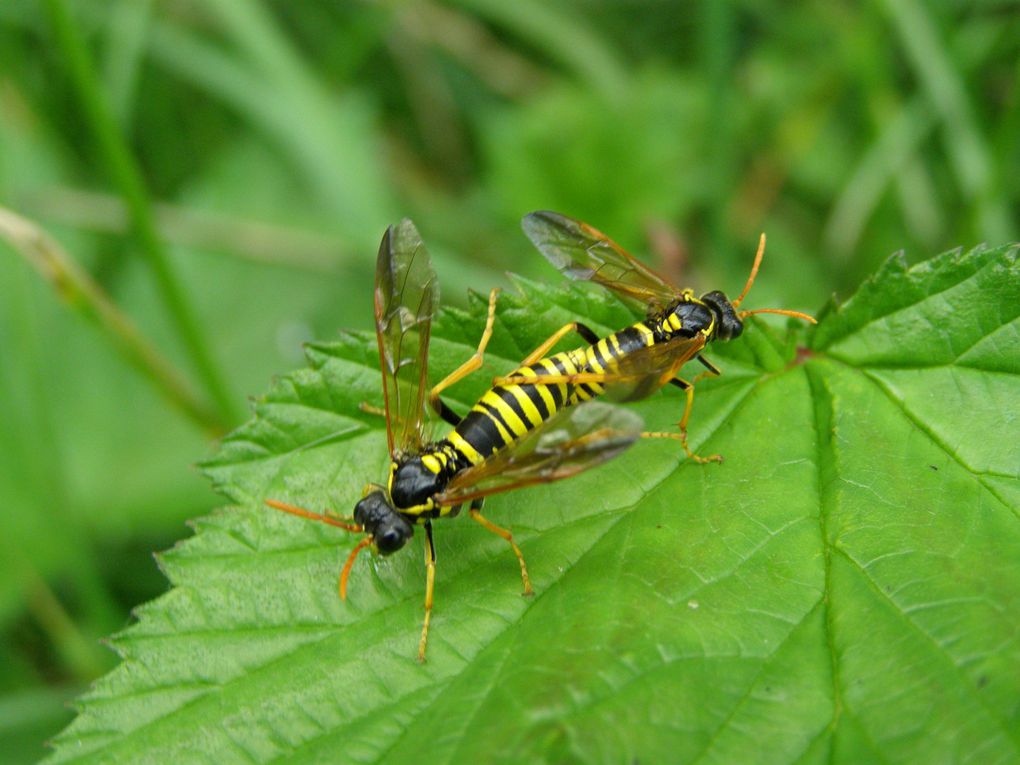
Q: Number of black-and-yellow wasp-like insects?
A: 2